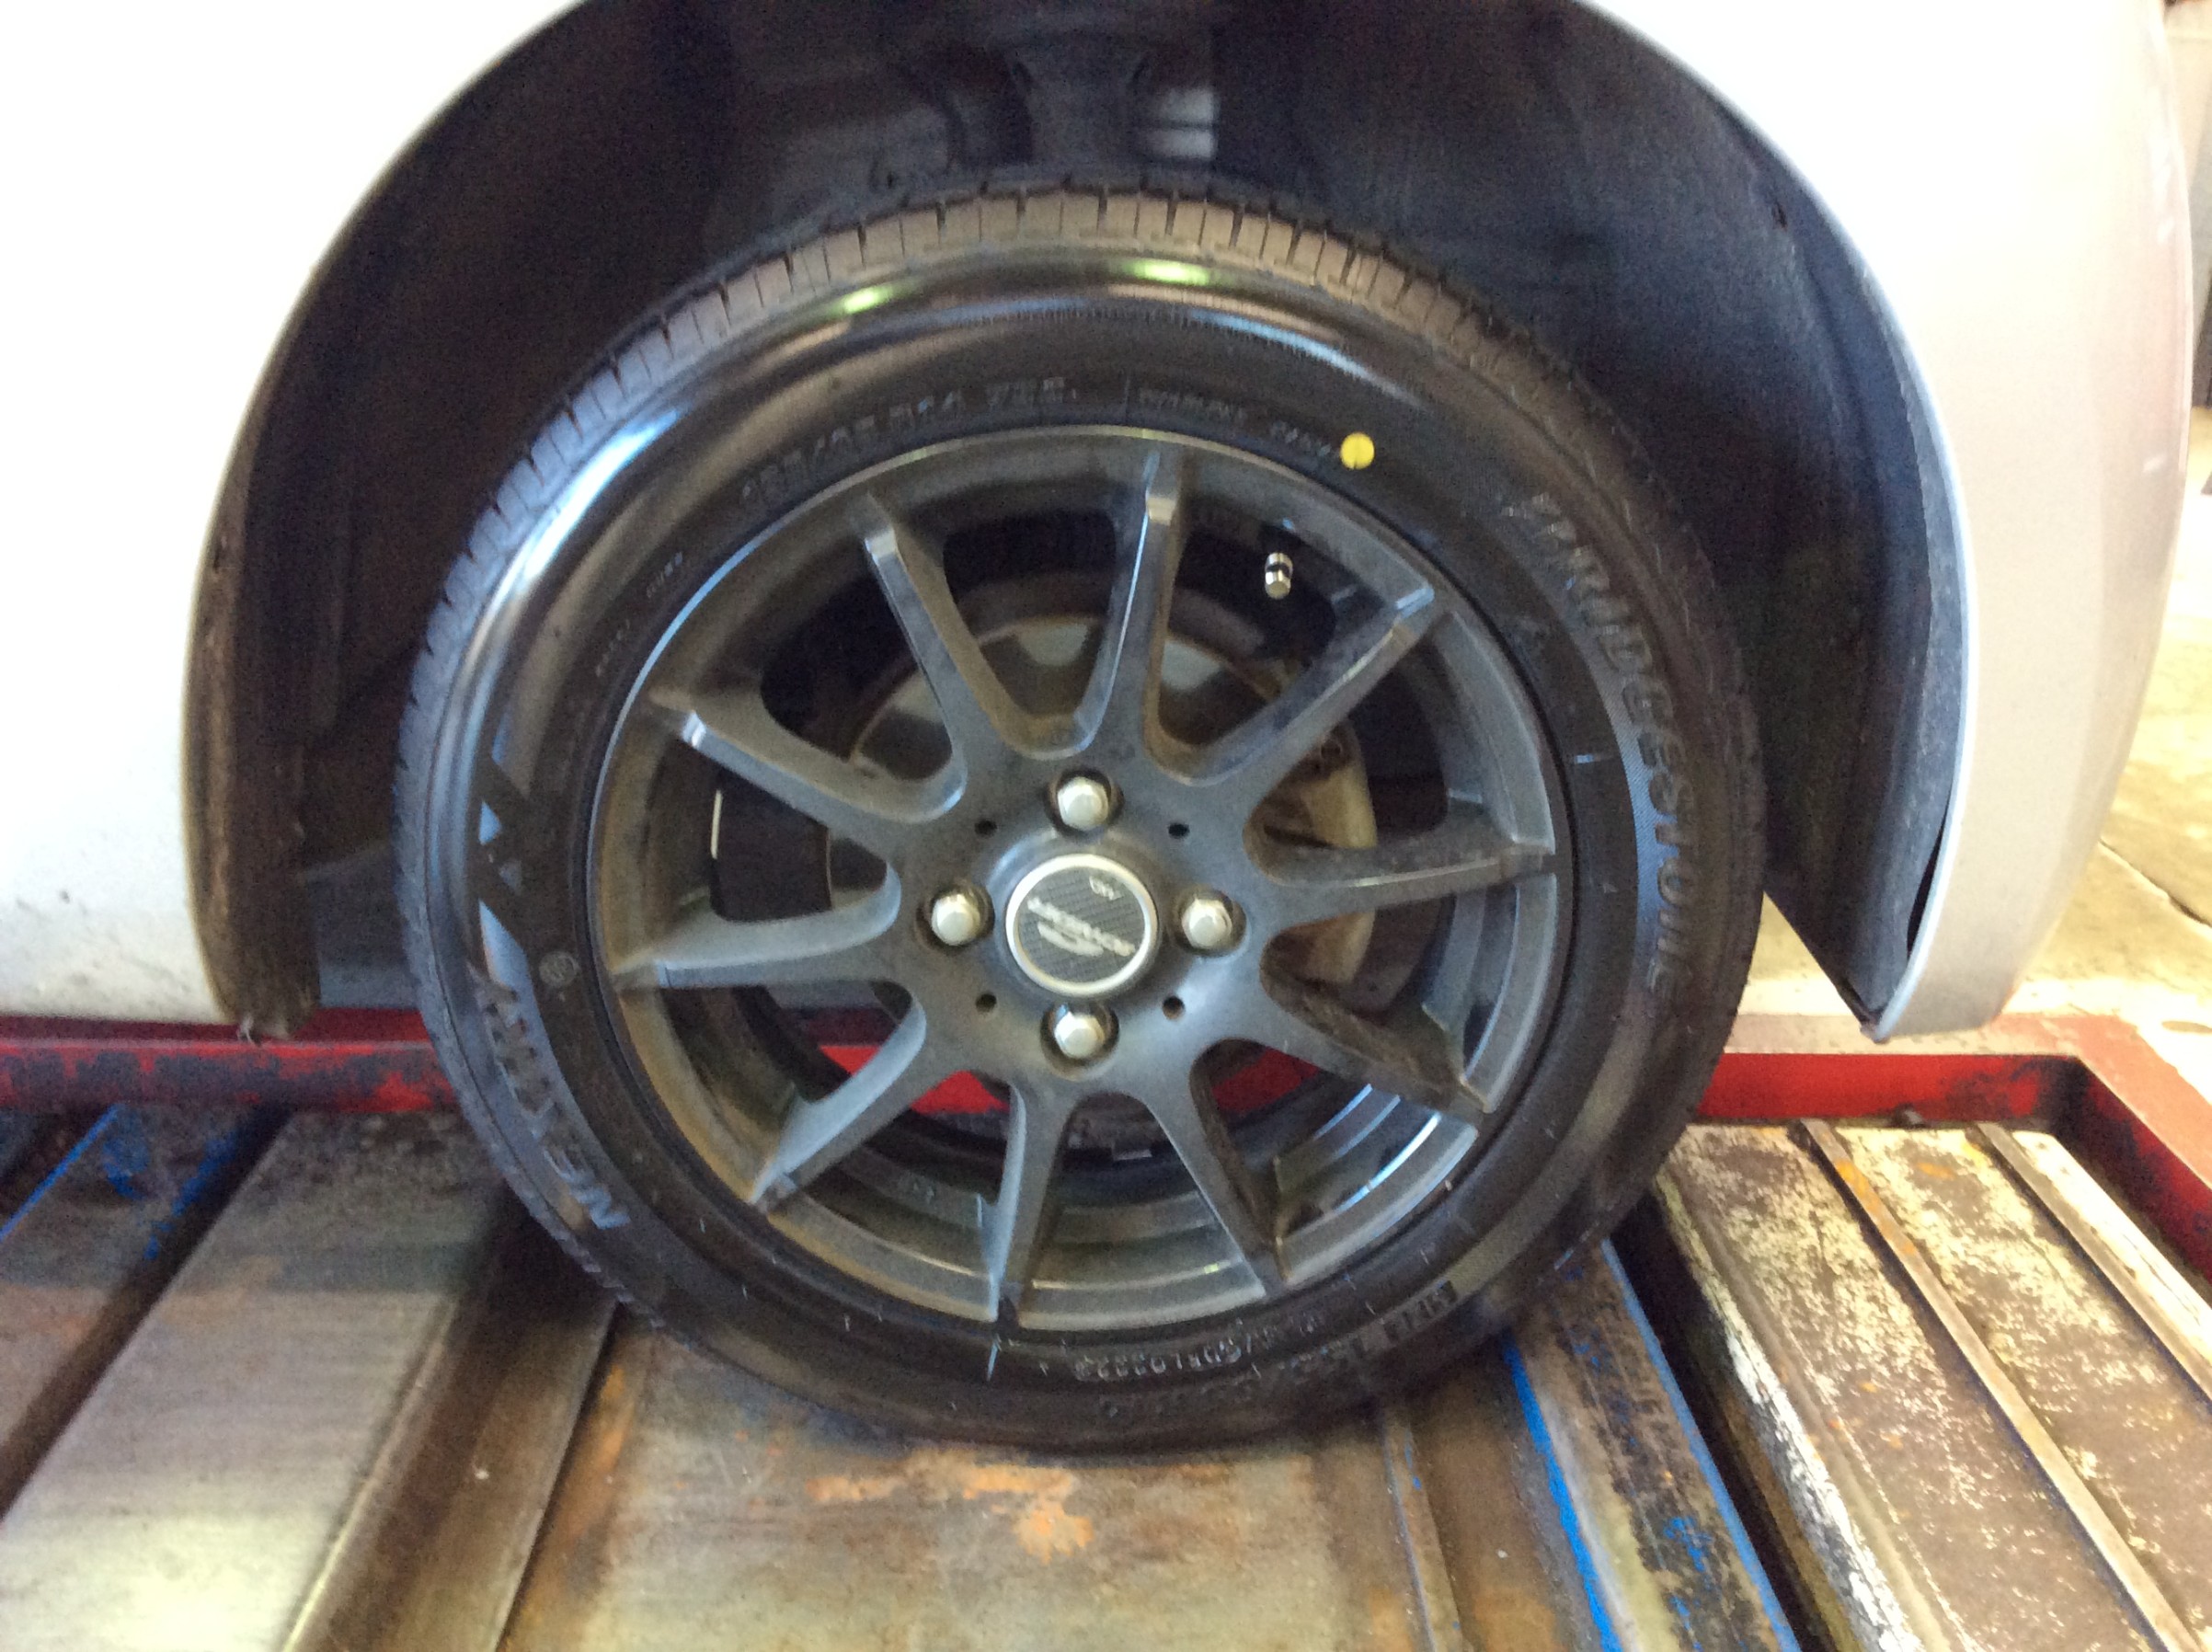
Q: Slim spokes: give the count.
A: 10